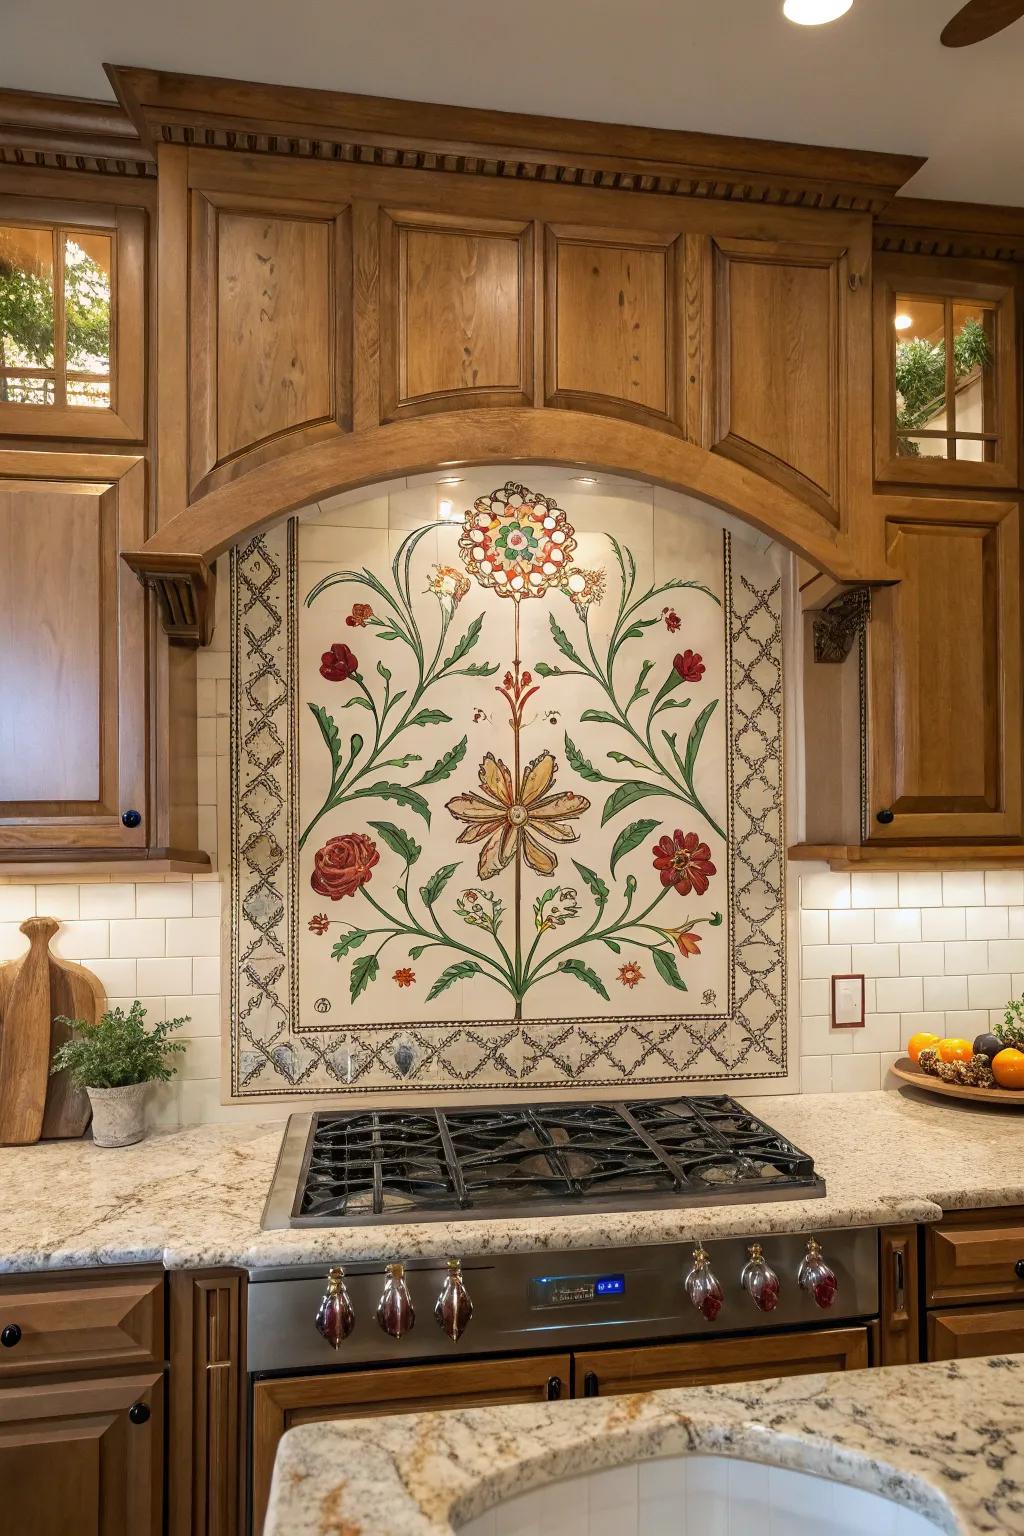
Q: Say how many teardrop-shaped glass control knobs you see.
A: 6